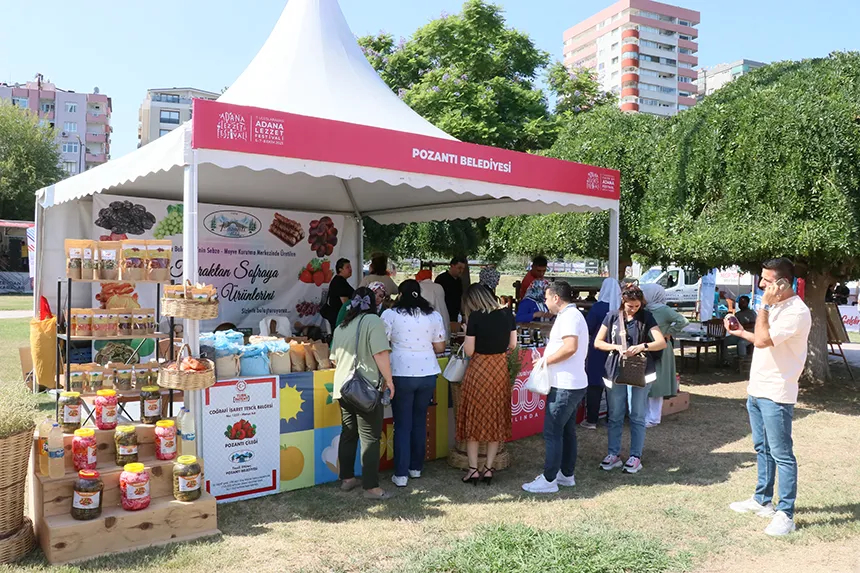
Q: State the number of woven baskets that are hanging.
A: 2